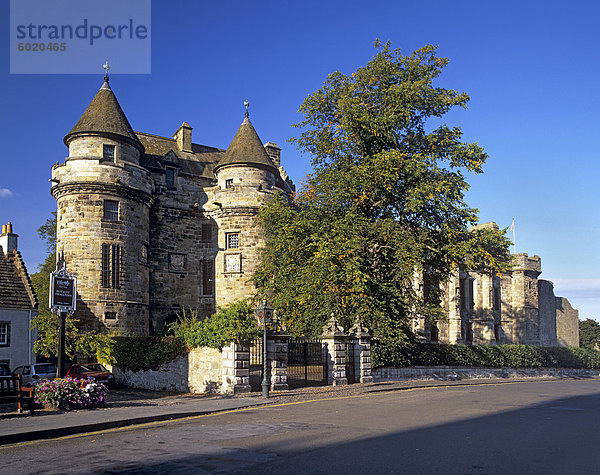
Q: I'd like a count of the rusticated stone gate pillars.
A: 4